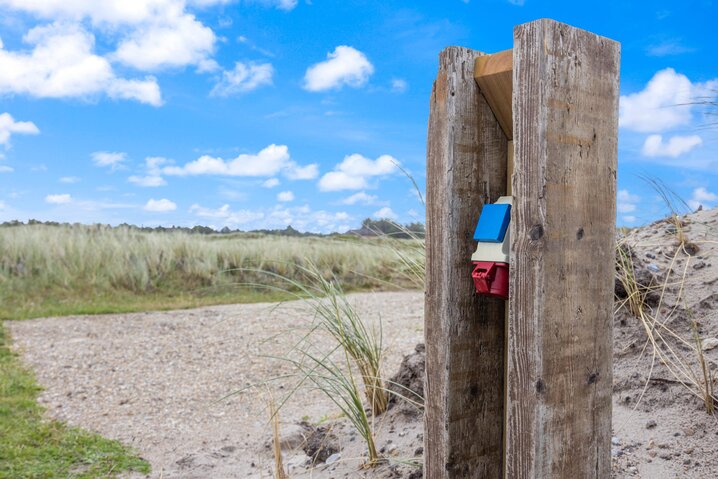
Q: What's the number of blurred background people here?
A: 0